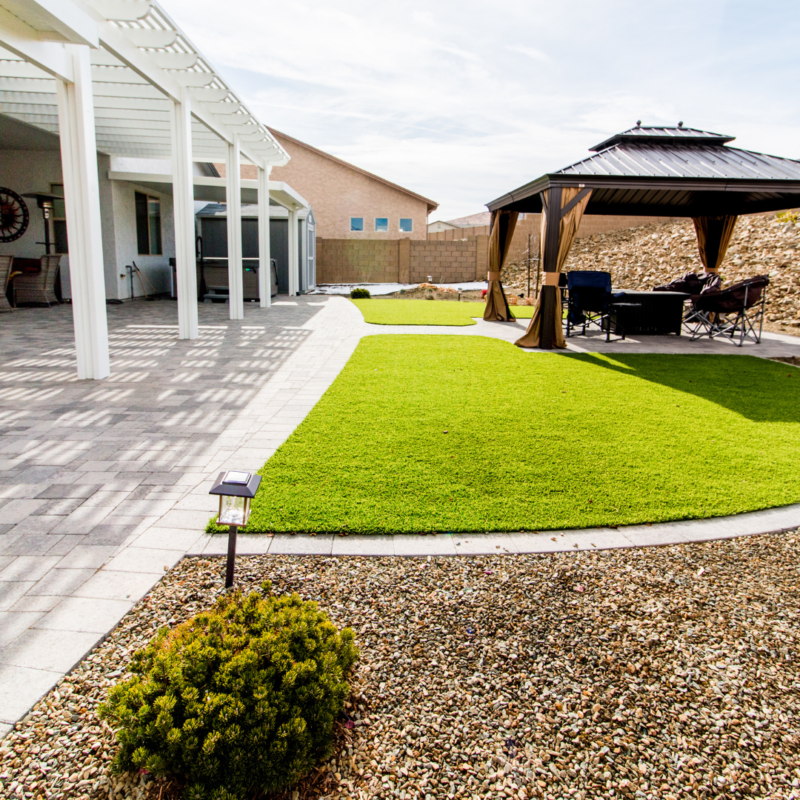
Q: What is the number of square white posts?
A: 5